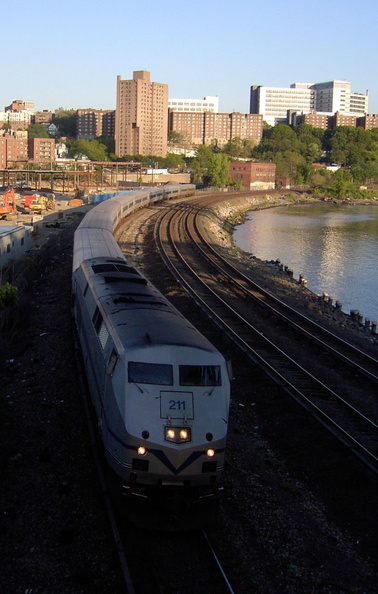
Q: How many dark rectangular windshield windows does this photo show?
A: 2